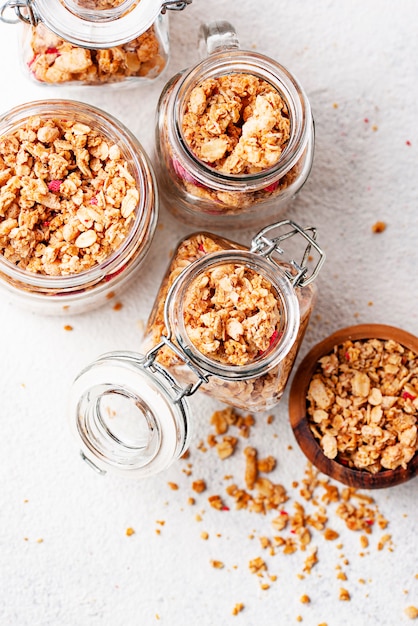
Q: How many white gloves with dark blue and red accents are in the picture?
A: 0